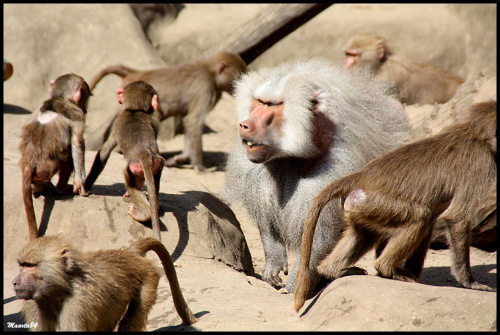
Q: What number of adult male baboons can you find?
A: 1